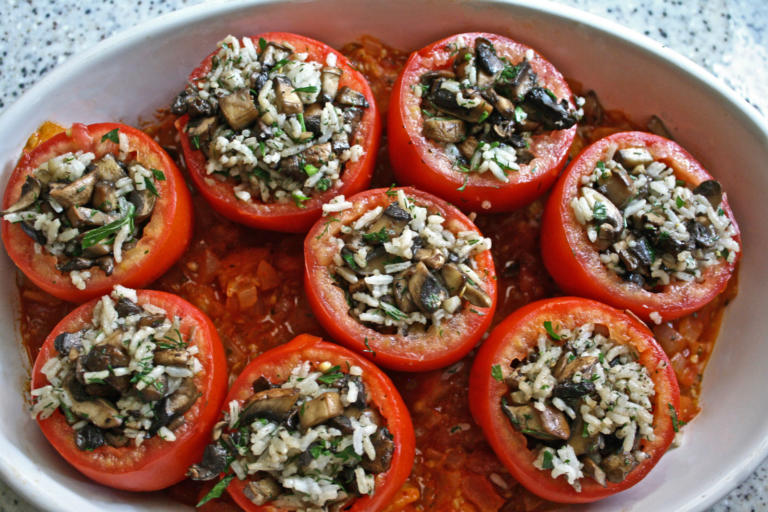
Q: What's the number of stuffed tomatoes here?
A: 8